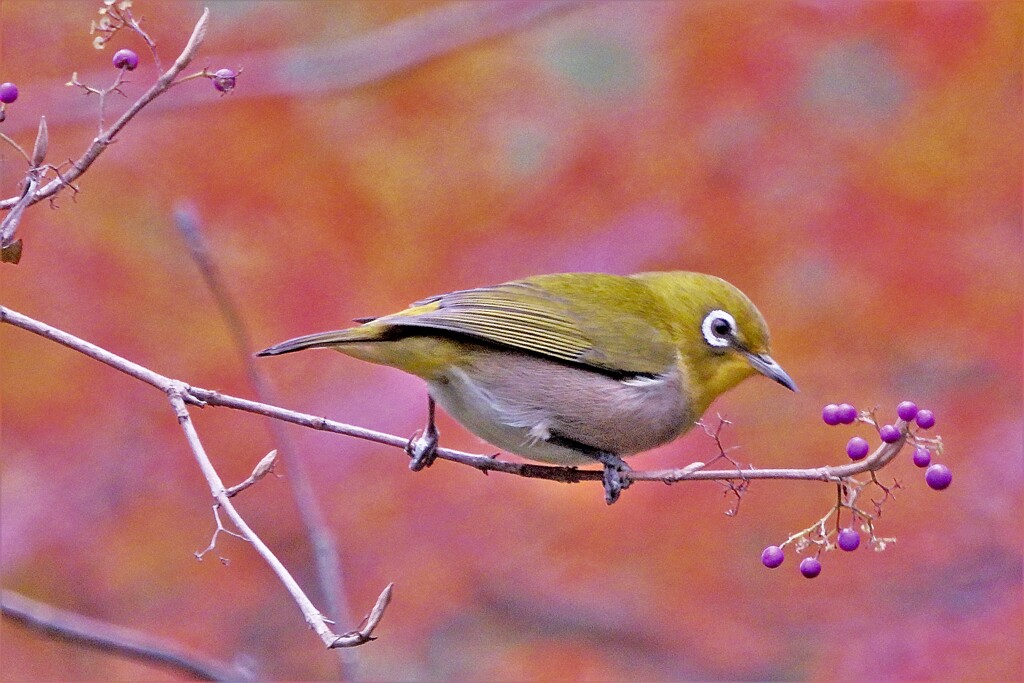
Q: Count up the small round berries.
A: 14